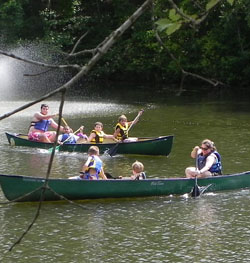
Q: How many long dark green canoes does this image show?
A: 2